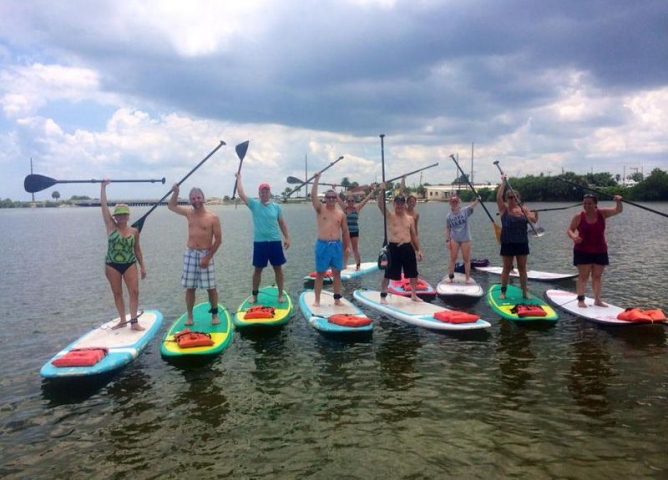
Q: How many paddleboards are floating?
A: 11